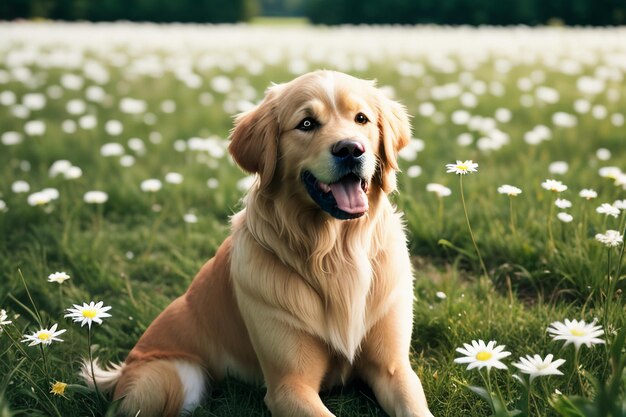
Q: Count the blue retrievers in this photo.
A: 0